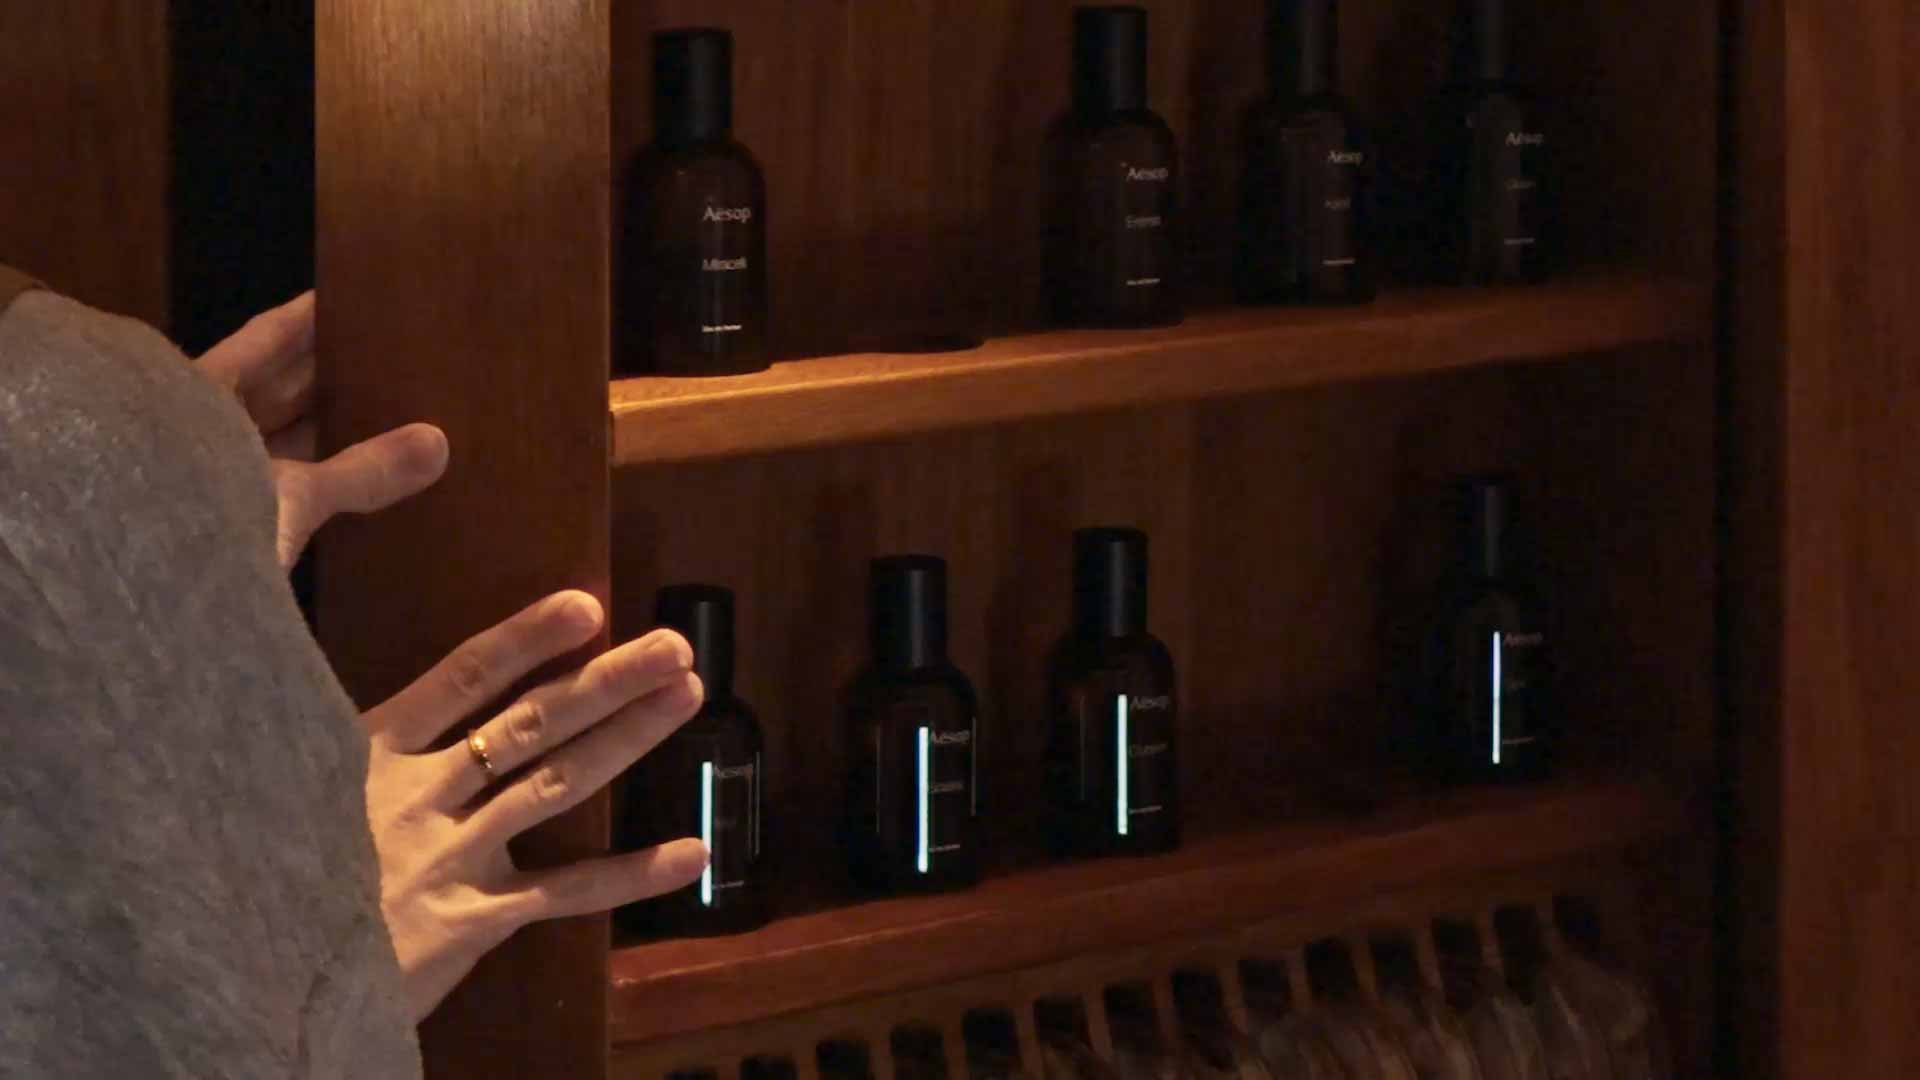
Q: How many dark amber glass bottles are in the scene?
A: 8